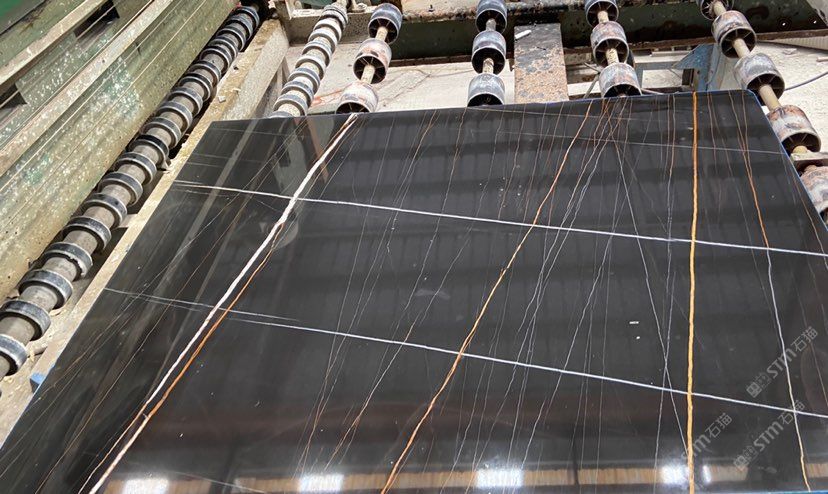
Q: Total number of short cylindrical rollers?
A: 14